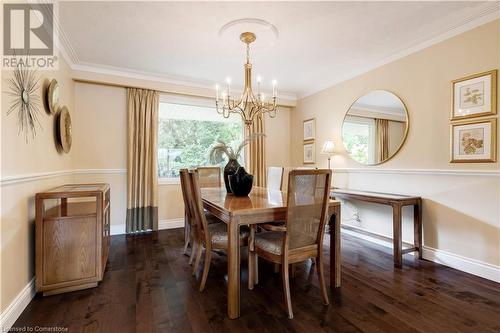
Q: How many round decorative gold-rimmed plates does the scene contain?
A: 2